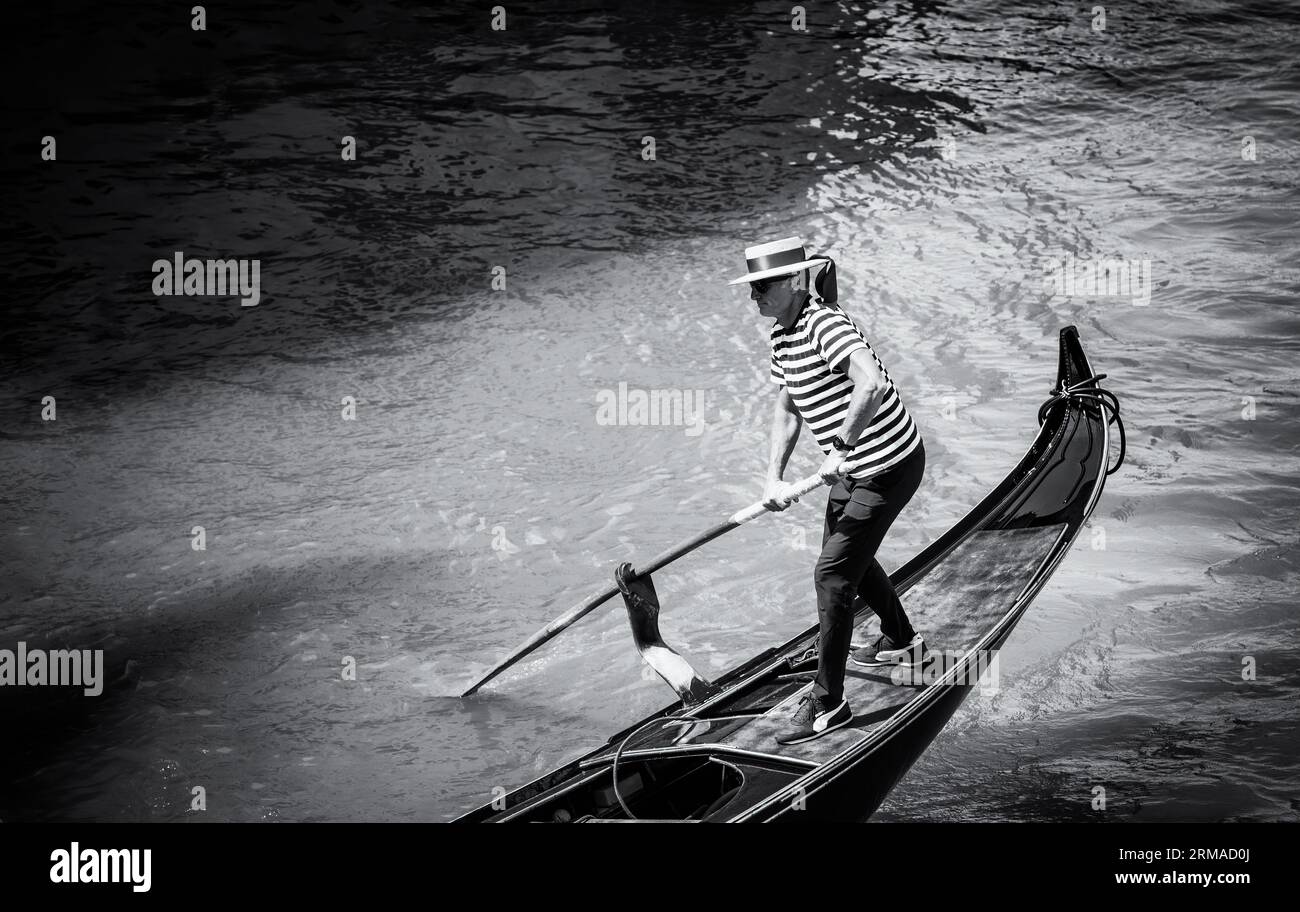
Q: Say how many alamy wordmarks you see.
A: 6